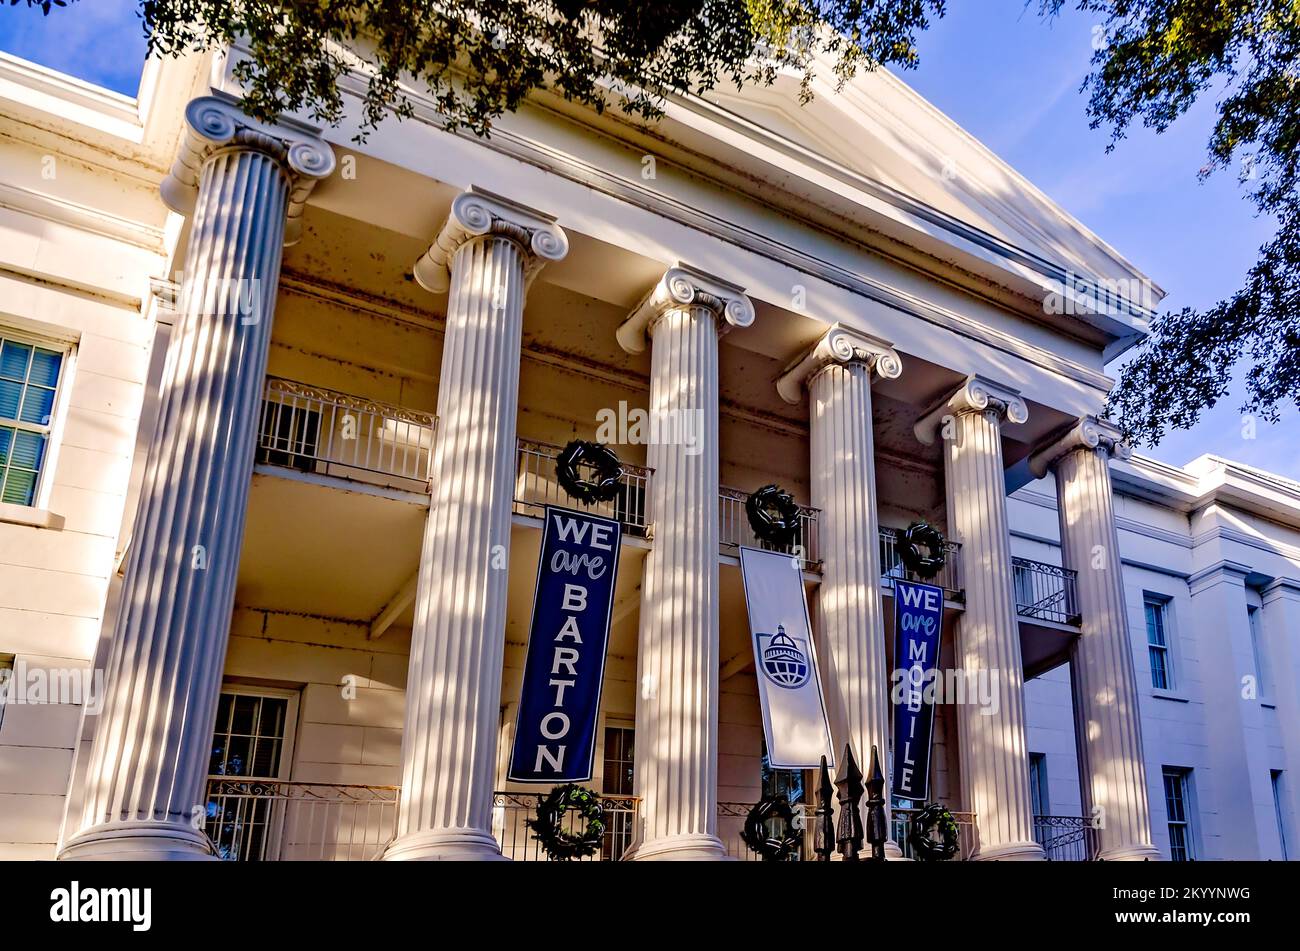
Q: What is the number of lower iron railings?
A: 5